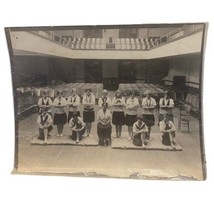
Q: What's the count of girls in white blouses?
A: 14